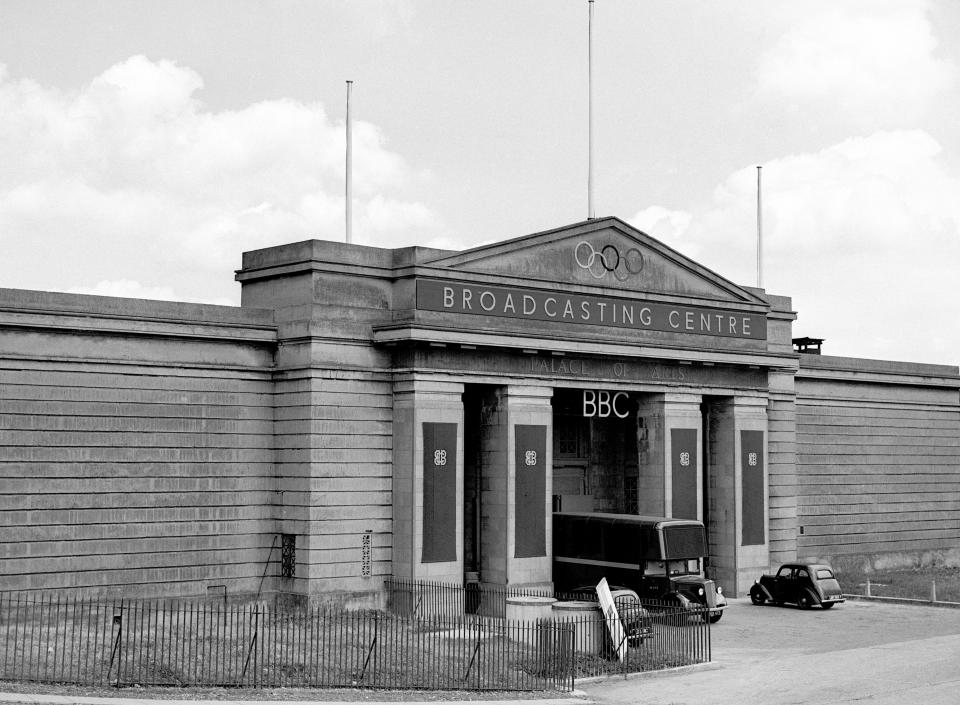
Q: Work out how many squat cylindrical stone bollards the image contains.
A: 2